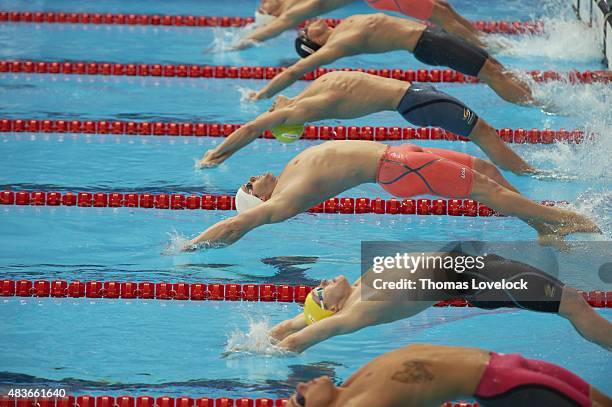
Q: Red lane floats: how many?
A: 6